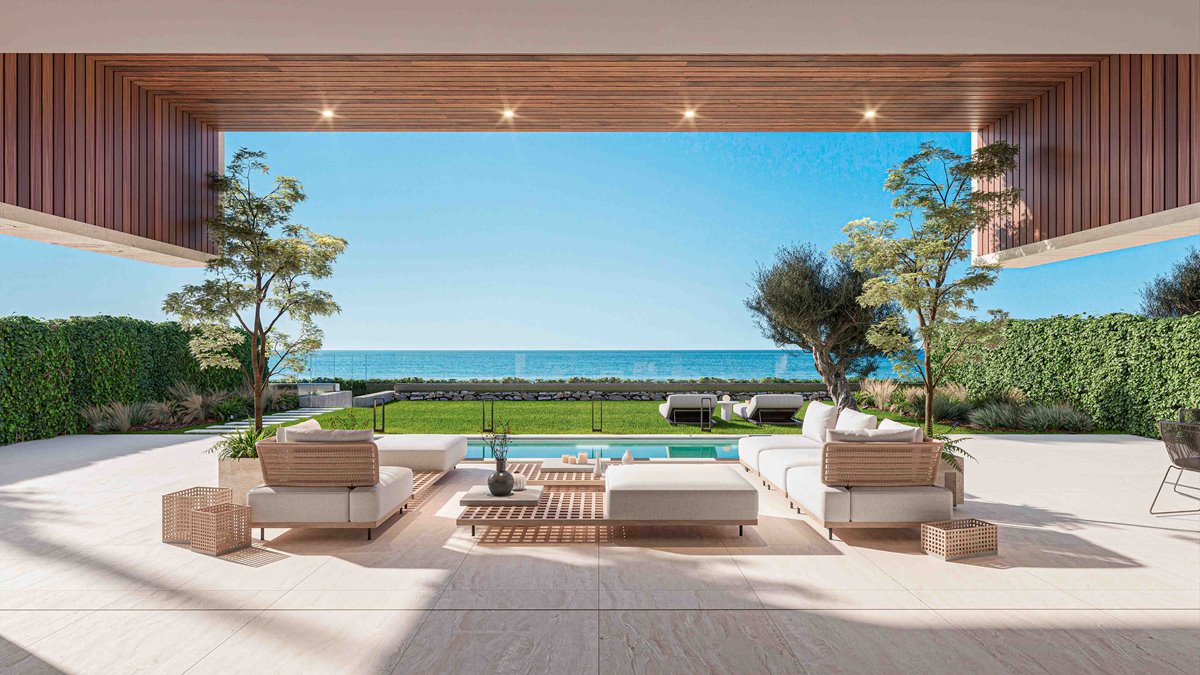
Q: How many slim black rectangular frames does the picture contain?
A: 4